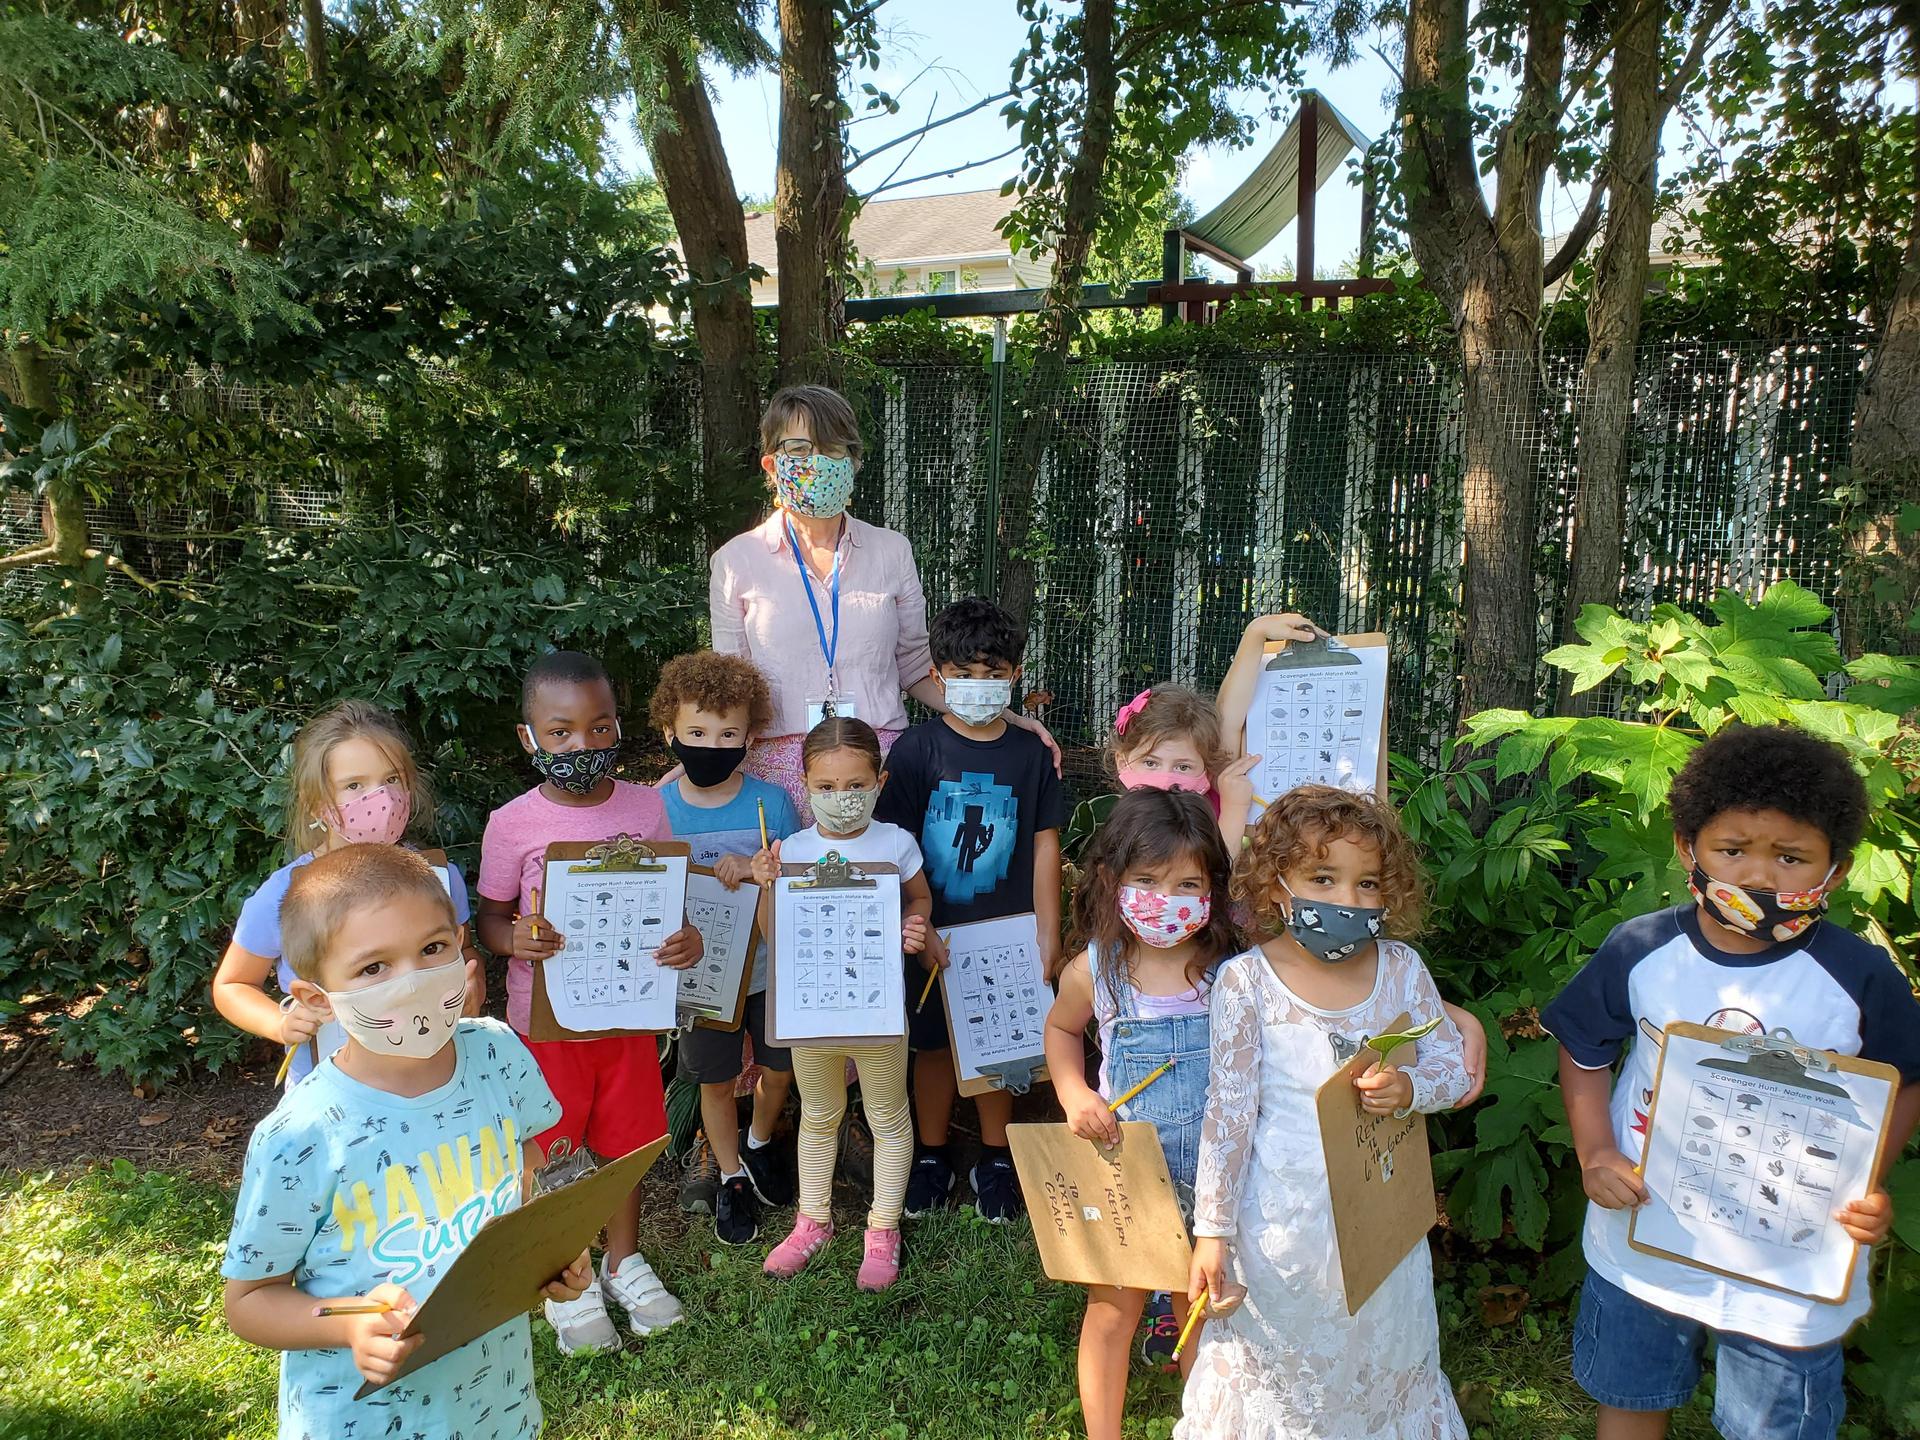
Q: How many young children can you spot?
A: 10